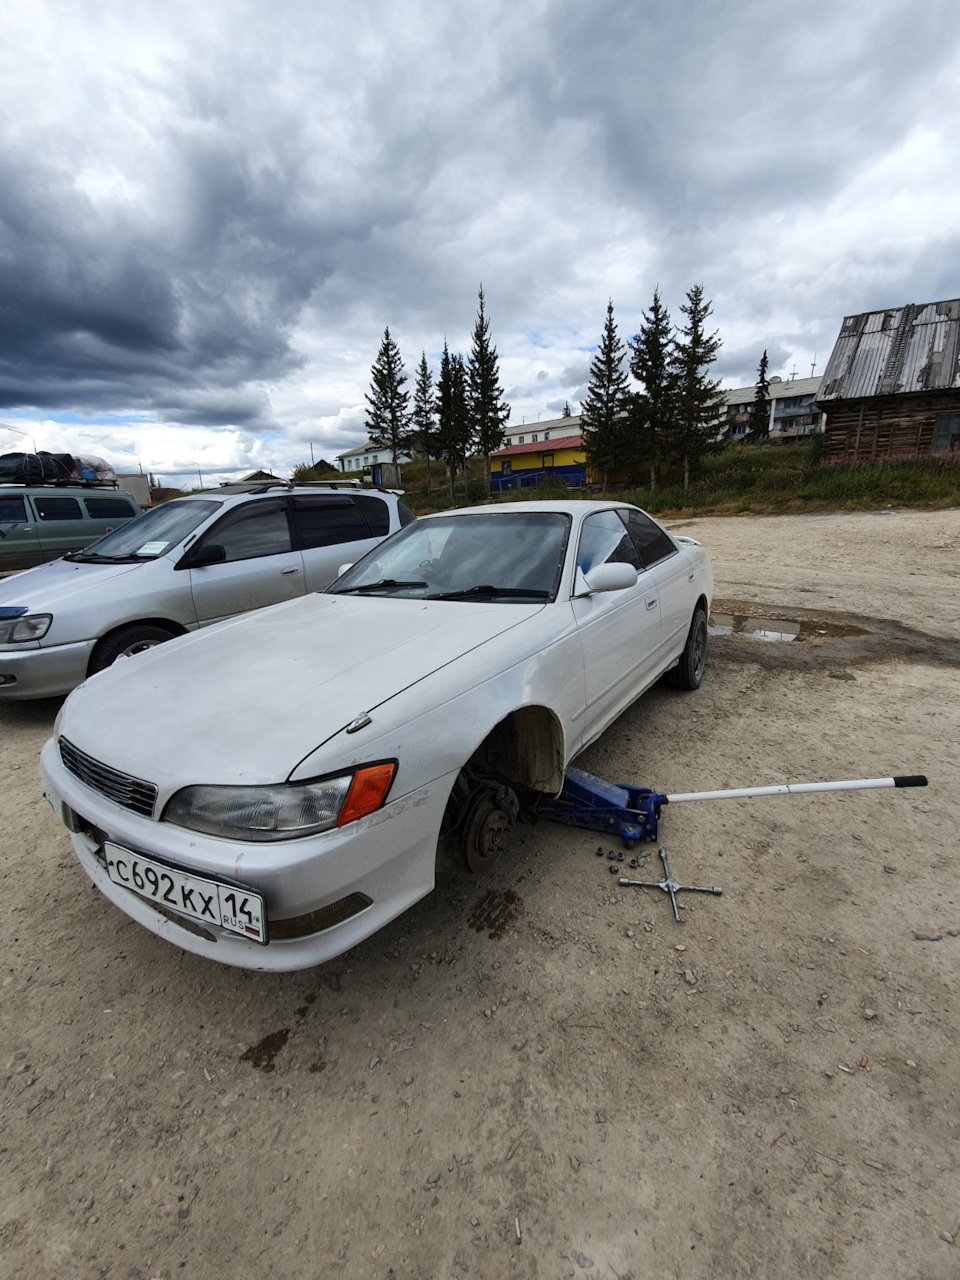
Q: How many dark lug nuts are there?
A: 5